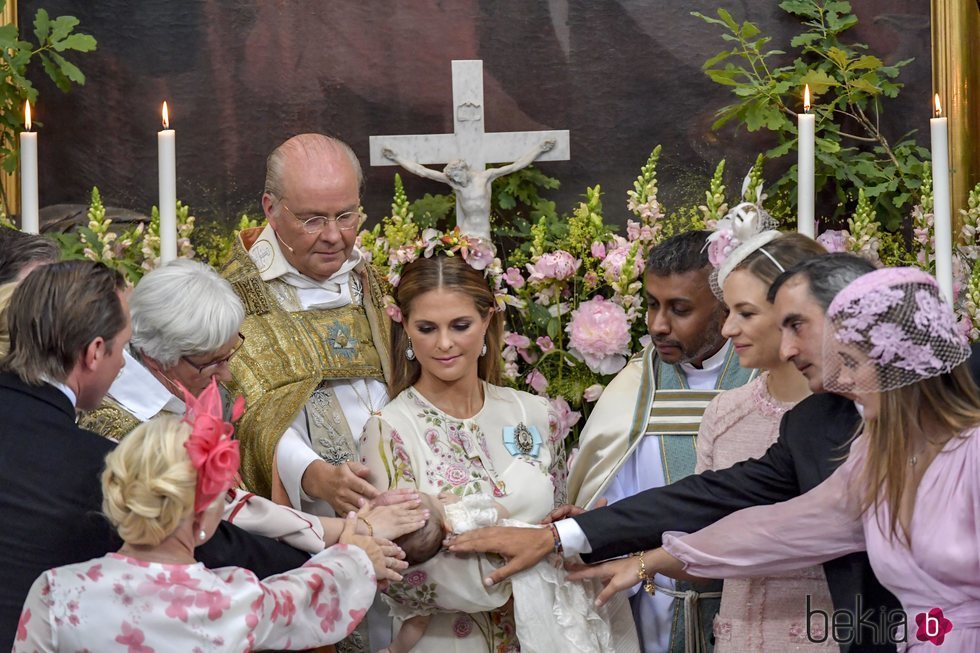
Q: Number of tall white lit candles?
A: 4